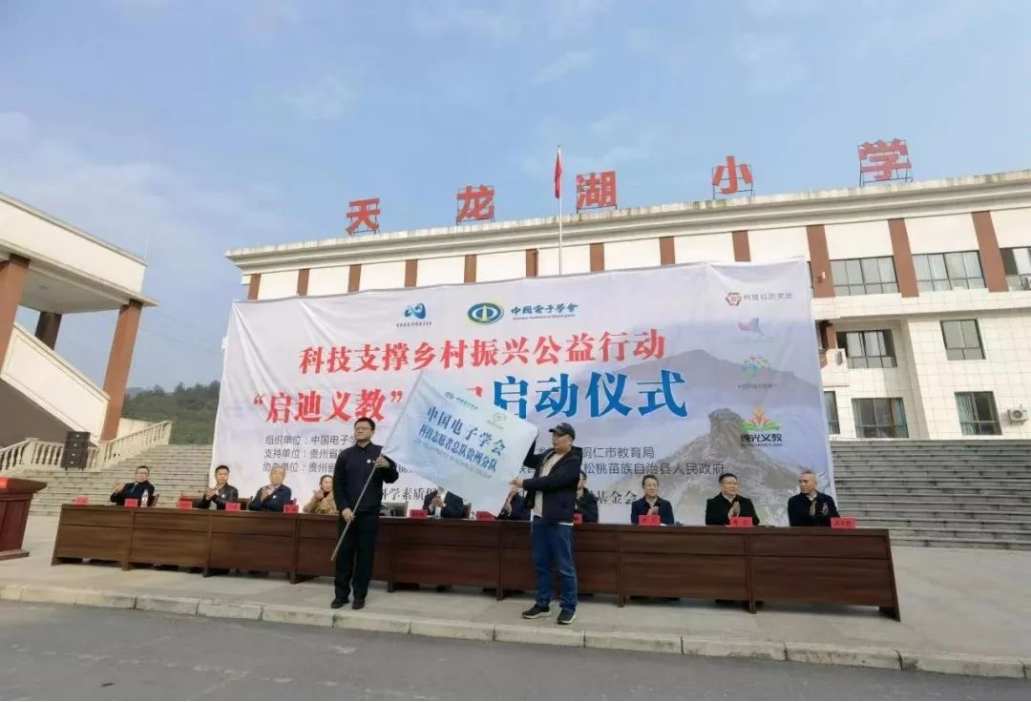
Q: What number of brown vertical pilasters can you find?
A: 12